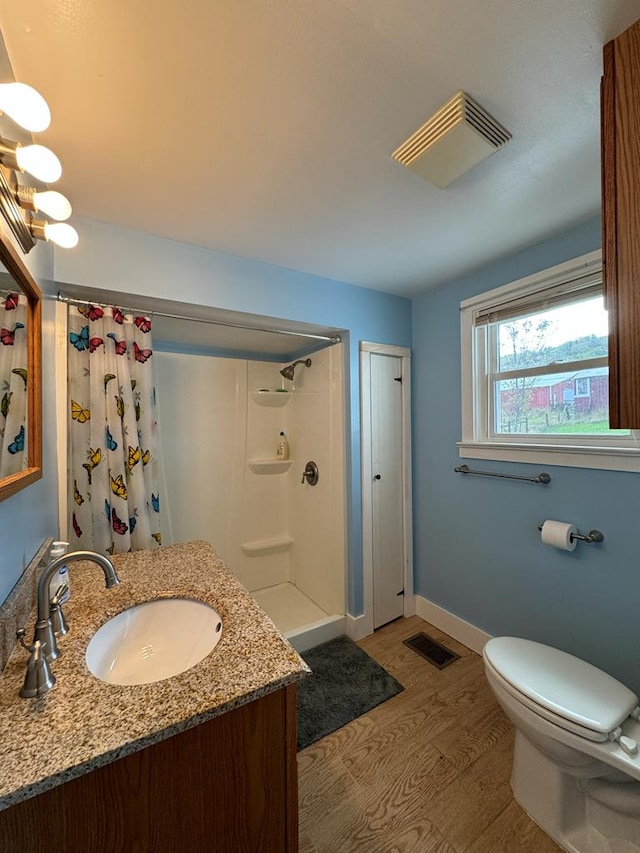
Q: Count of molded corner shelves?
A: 3